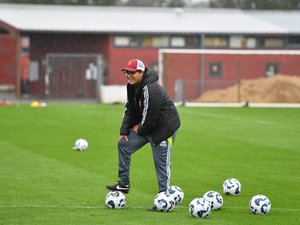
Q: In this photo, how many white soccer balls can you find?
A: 8